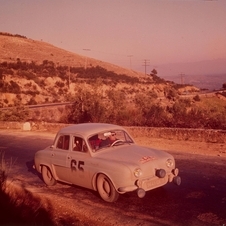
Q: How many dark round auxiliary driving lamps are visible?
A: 3